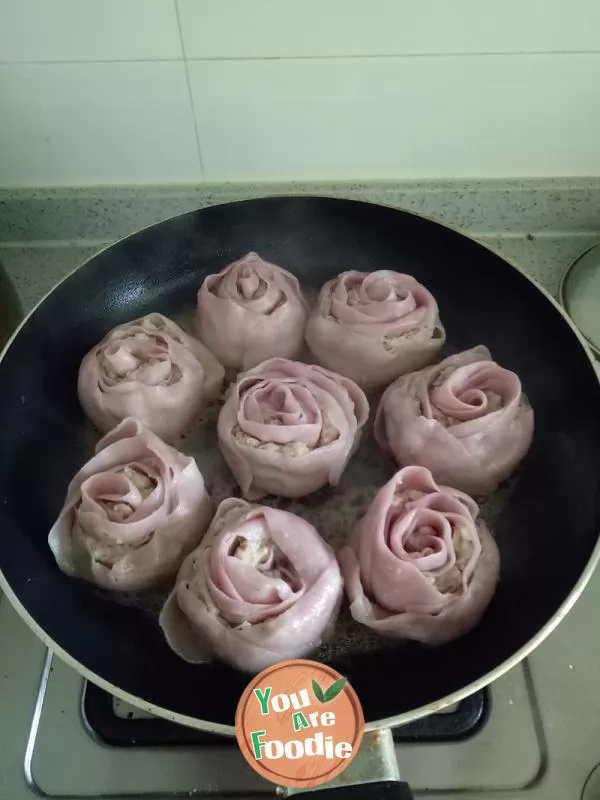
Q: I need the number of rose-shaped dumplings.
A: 8